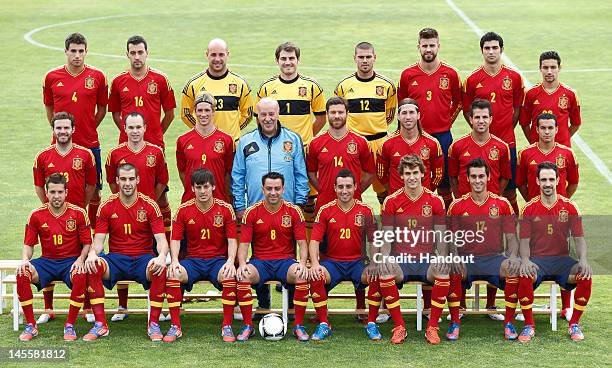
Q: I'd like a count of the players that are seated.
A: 8